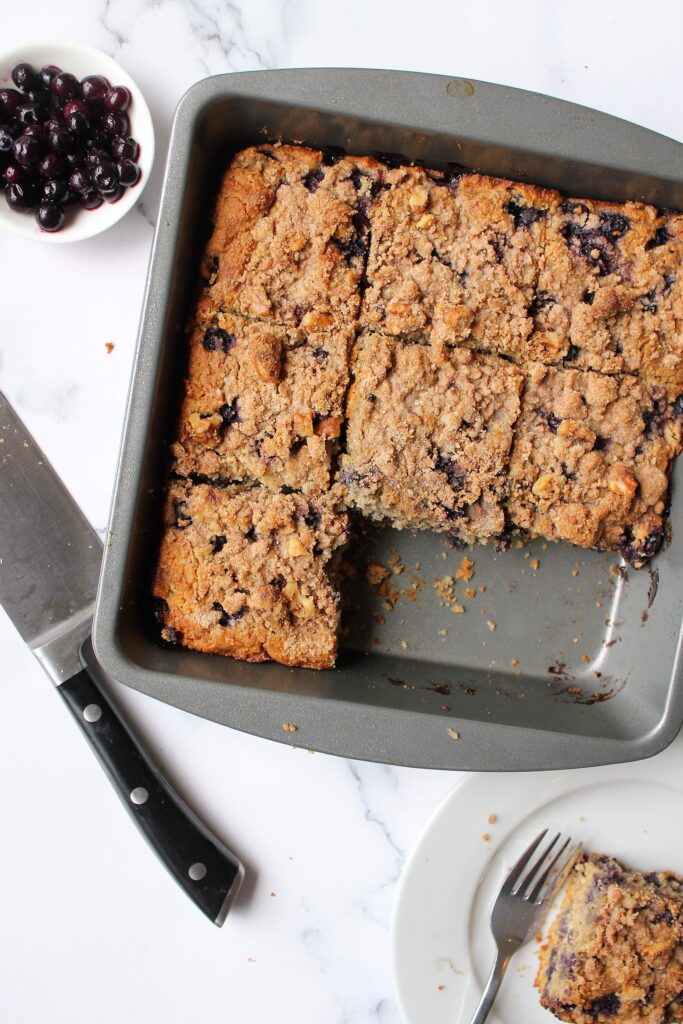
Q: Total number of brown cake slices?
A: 8